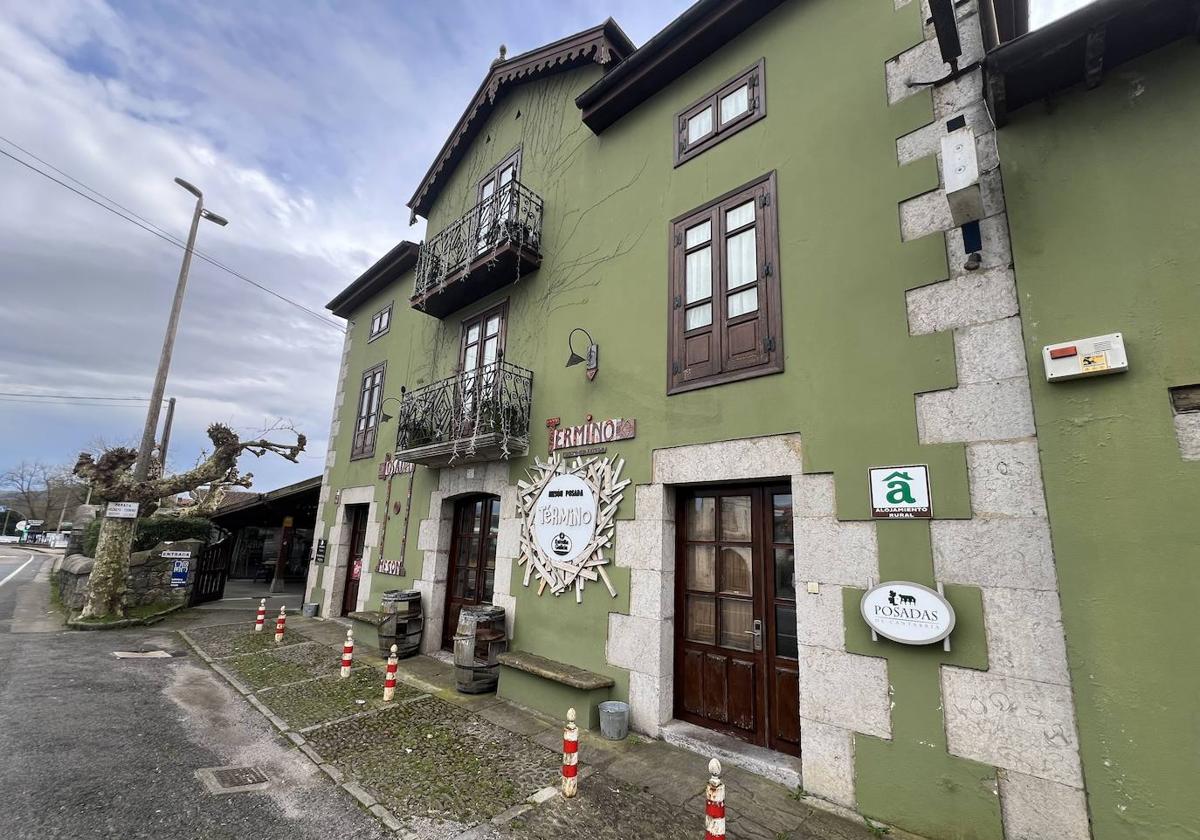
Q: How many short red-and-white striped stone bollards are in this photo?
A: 6